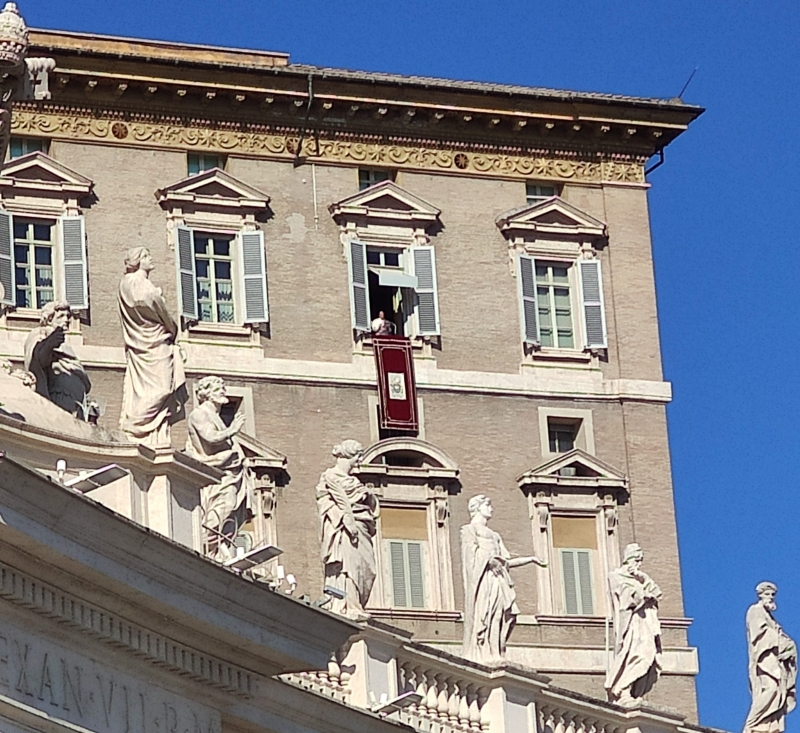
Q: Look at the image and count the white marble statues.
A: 7